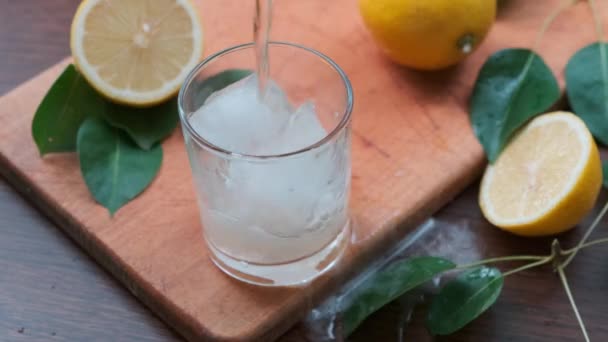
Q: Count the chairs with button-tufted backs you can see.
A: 0